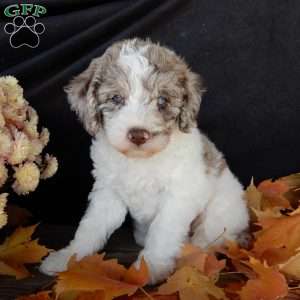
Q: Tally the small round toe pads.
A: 4